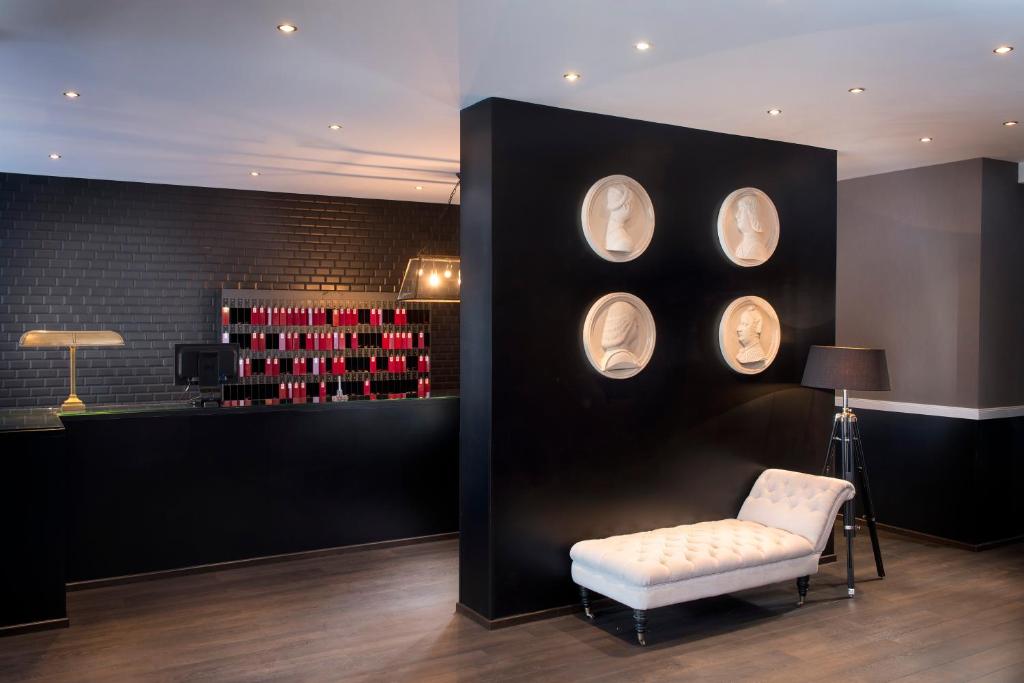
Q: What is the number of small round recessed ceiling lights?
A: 13